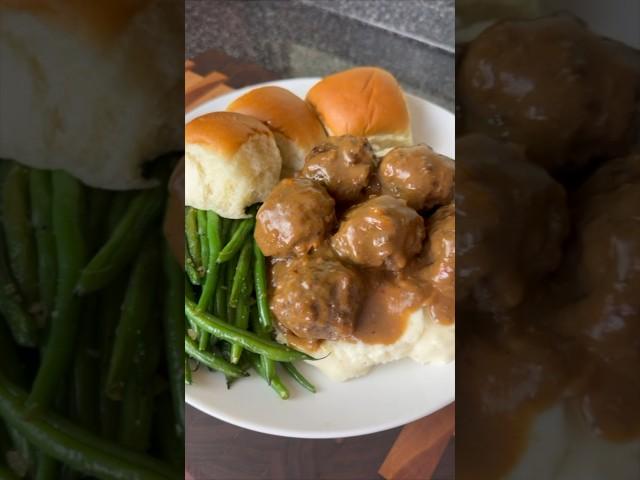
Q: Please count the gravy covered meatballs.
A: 6